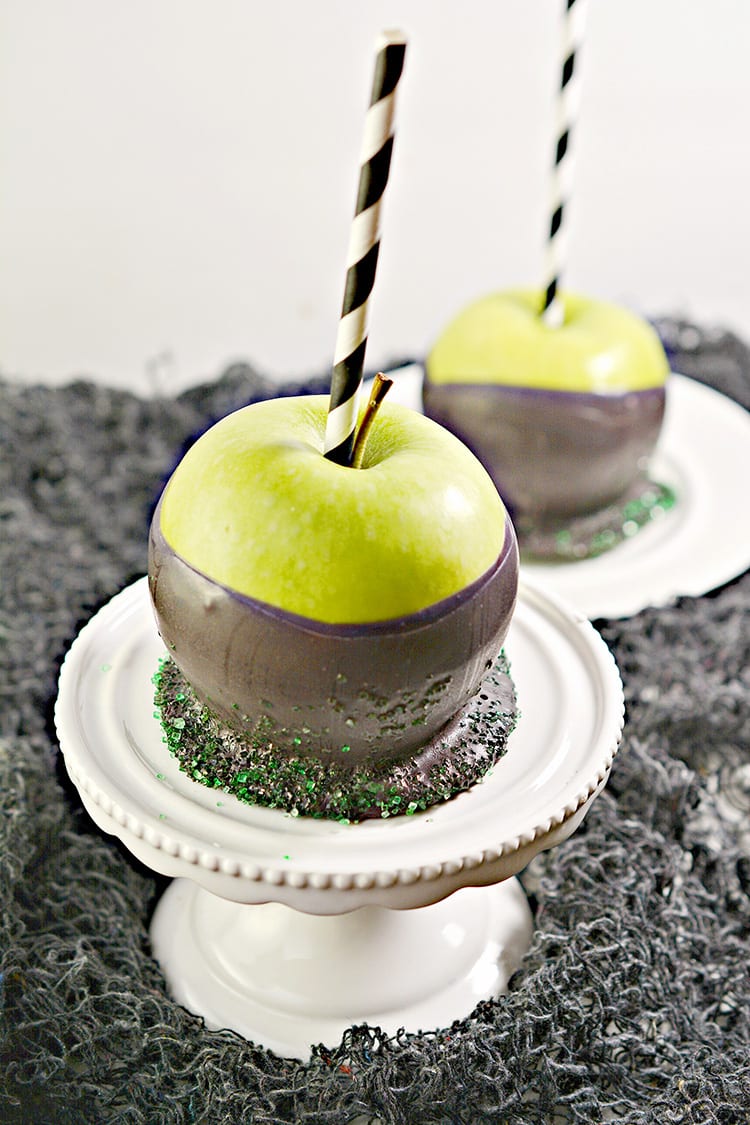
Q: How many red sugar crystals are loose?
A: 0